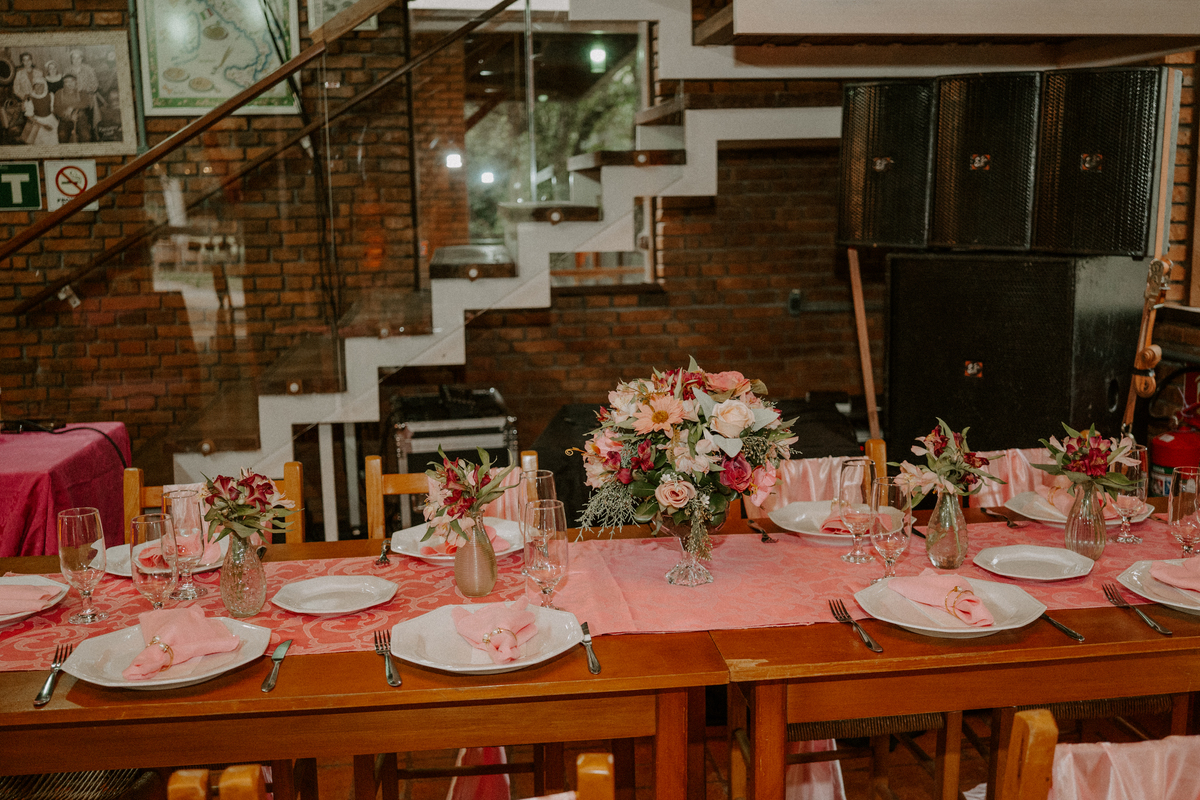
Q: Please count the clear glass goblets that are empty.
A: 9